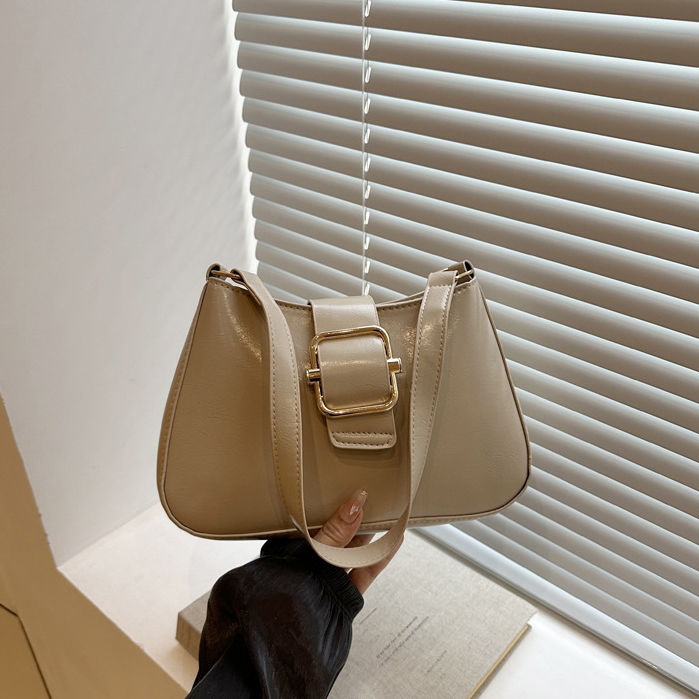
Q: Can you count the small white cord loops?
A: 11